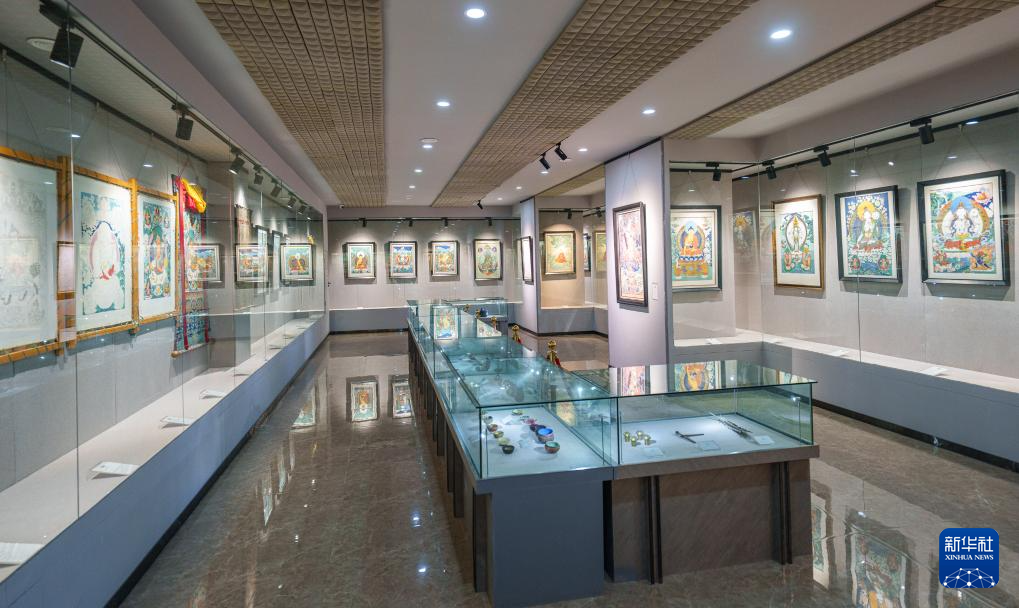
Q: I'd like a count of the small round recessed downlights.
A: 11